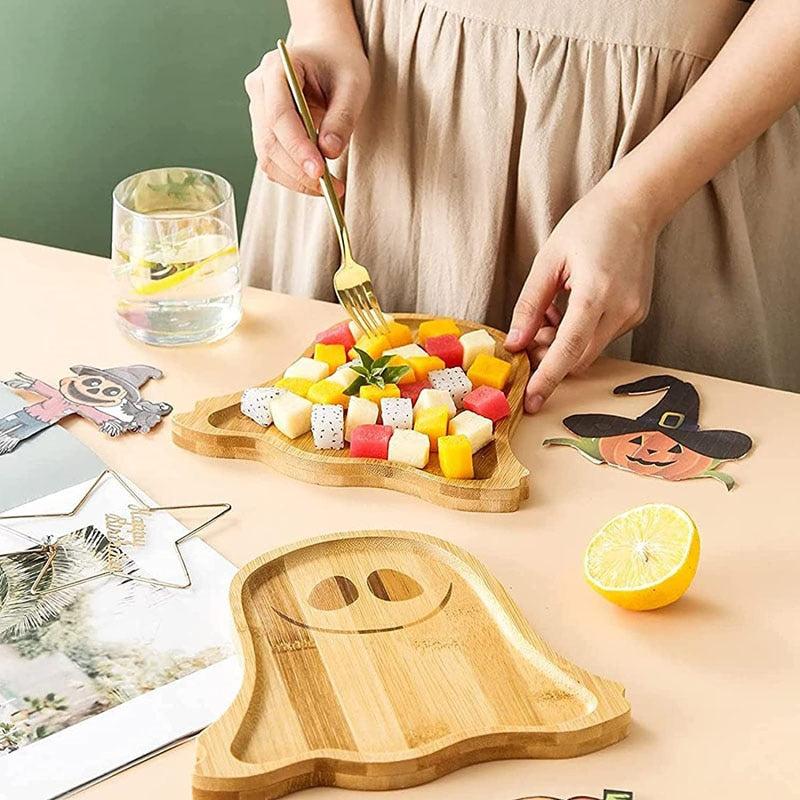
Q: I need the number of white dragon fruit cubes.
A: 4